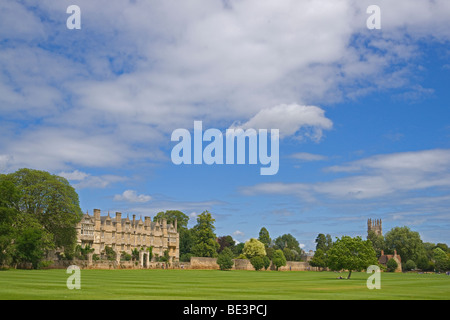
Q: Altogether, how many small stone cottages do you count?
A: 1